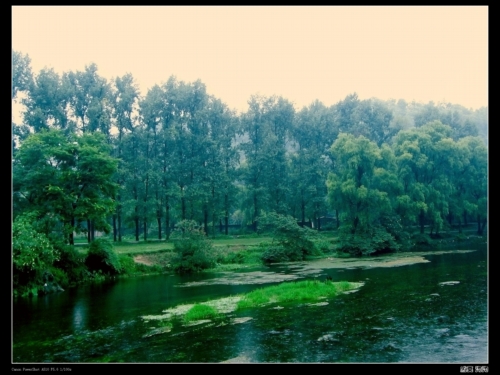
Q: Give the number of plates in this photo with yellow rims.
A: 0